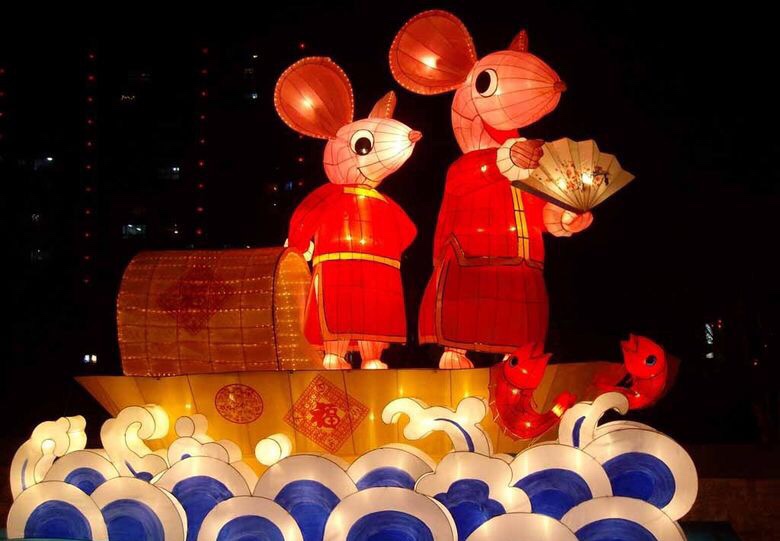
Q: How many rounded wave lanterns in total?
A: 12